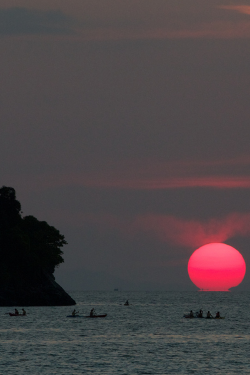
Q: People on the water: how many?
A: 9